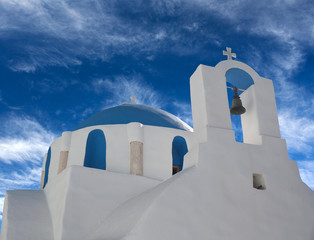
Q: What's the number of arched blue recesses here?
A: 3